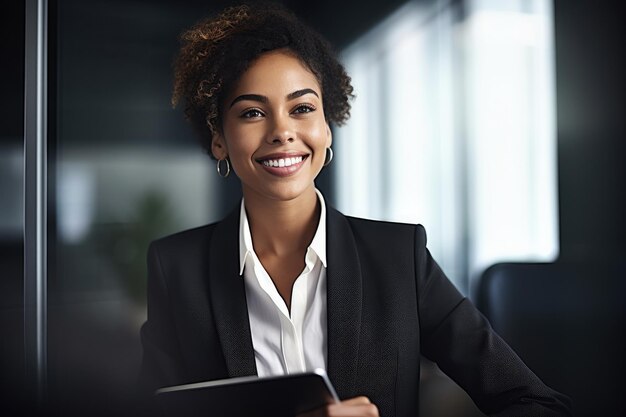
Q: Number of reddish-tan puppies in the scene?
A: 0